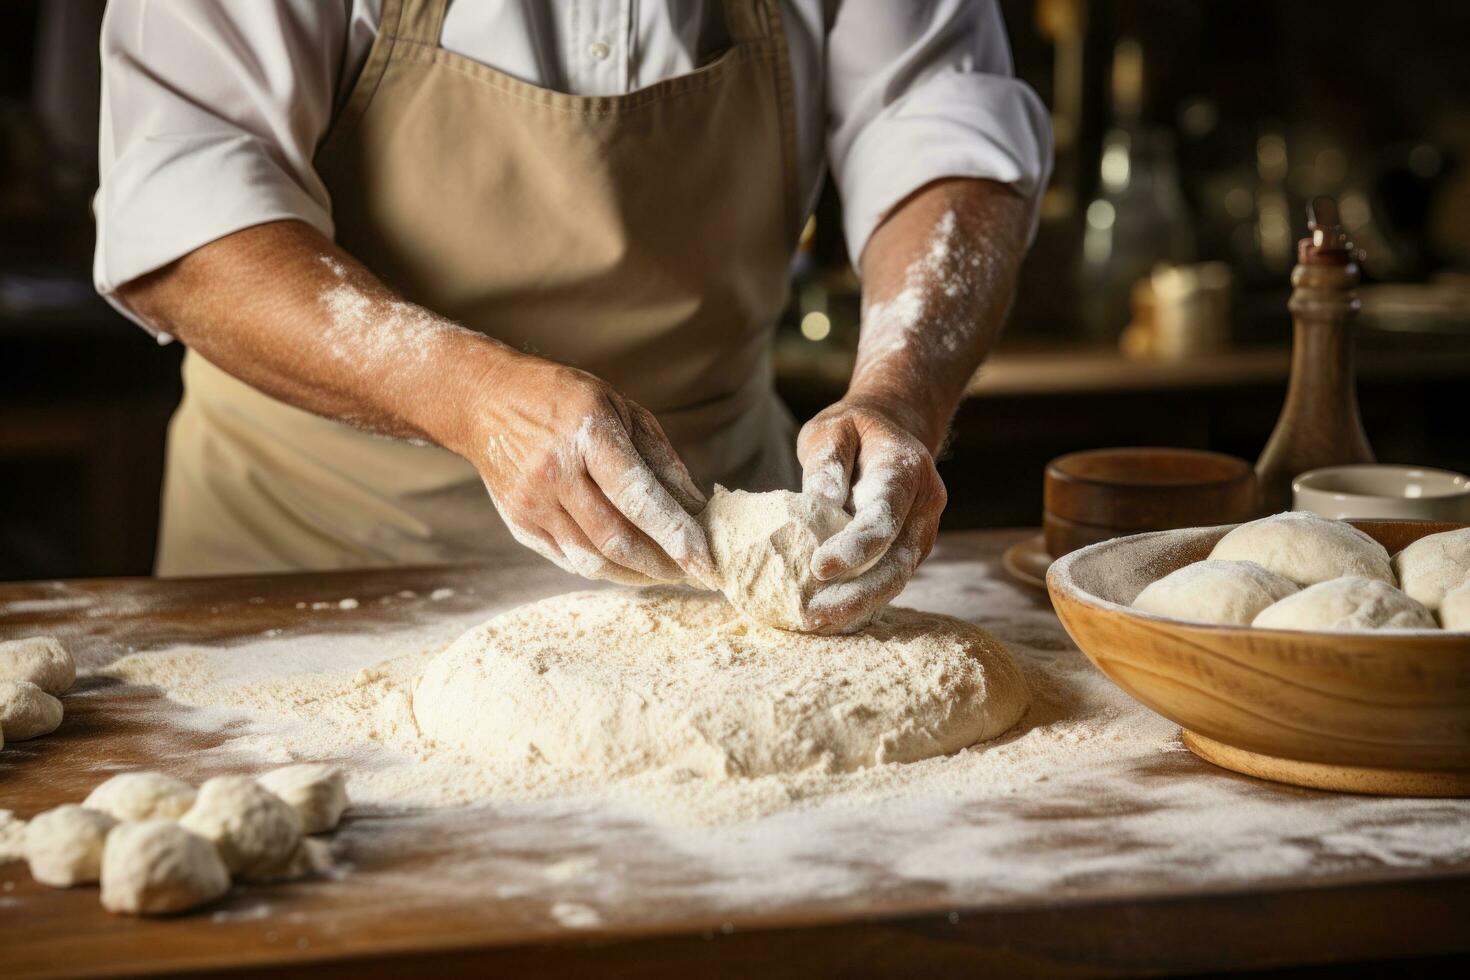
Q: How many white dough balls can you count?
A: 12